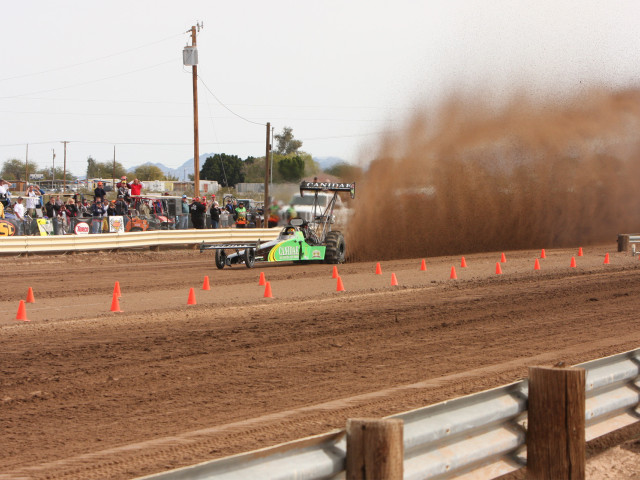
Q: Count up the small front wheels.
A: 2